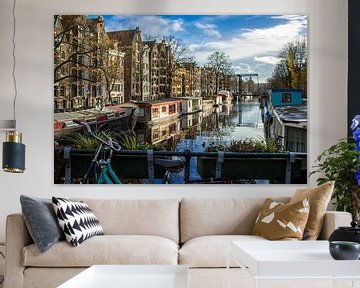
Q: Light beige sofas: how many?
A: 1